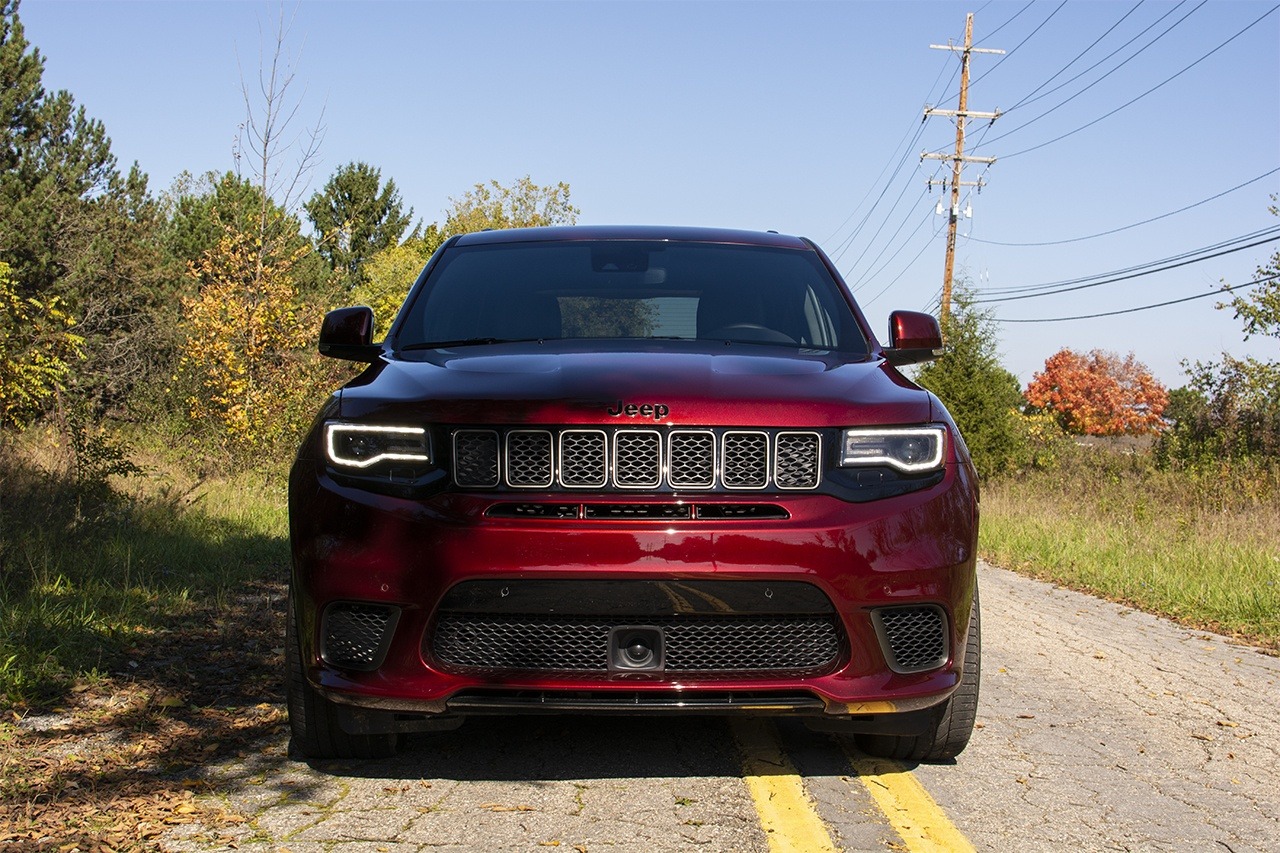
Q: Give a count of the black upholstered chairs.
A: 0